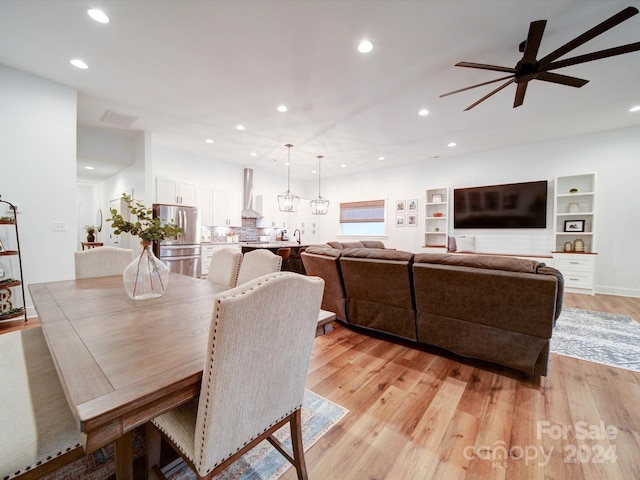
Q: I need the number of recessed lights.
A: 15